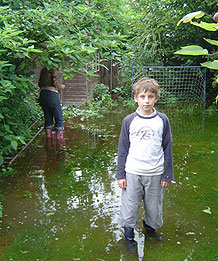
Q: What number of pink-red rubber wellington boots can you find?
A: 2